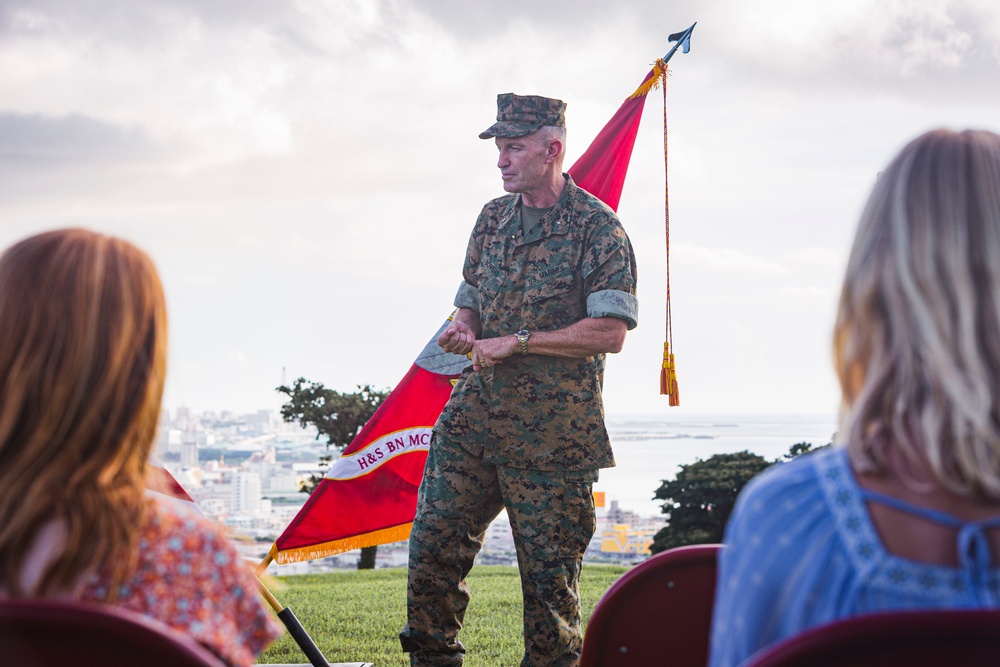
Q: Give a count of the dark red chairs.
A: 3